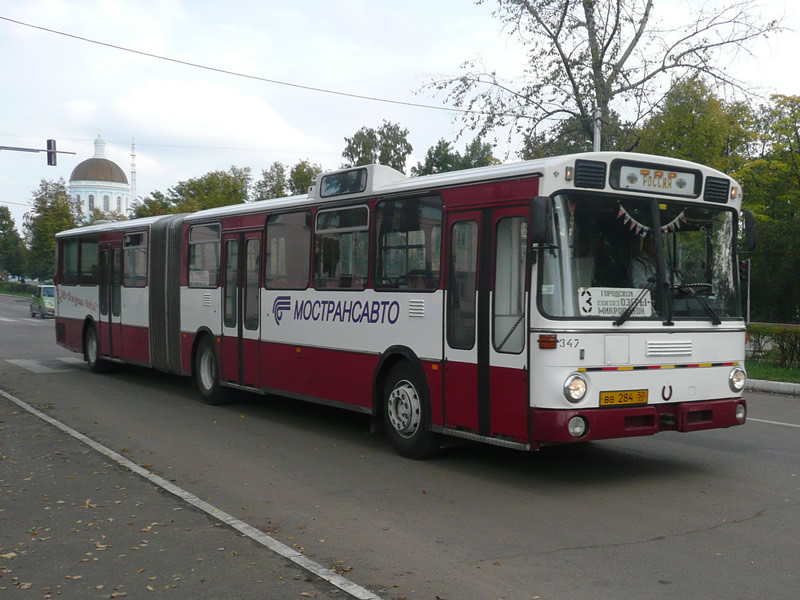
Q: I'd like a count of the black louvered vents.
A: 2